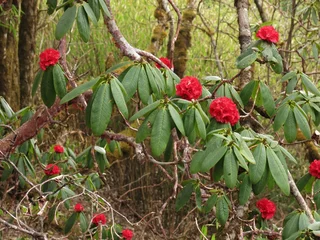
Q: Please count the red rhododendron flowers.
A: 12